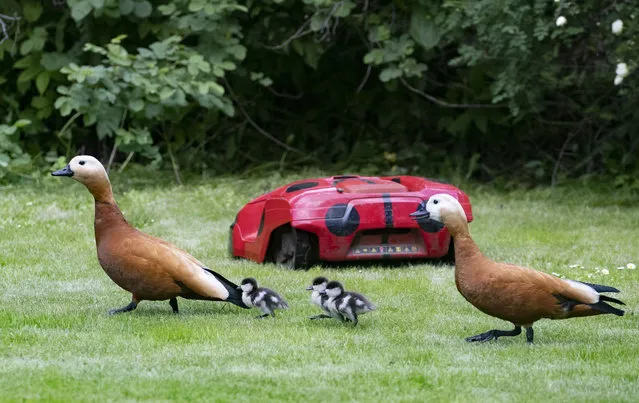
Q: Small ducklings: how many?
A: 3